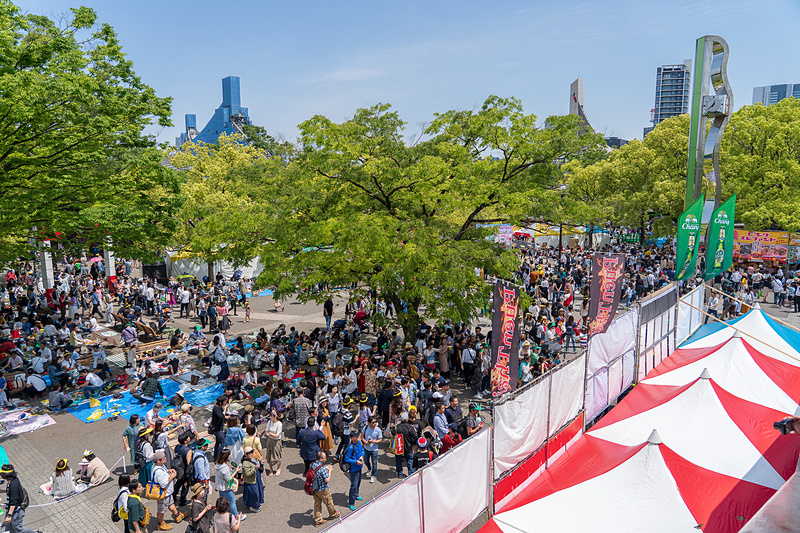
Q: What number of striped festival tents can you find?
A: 4